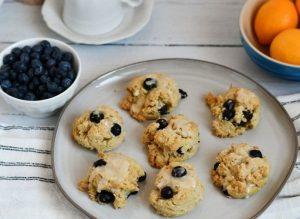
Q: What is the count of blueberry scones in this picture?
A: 7